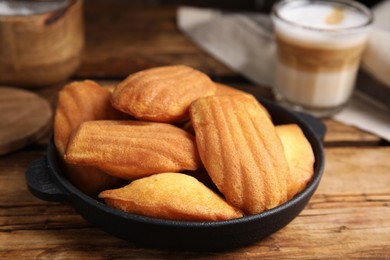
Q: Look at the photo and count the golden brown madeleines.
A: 7